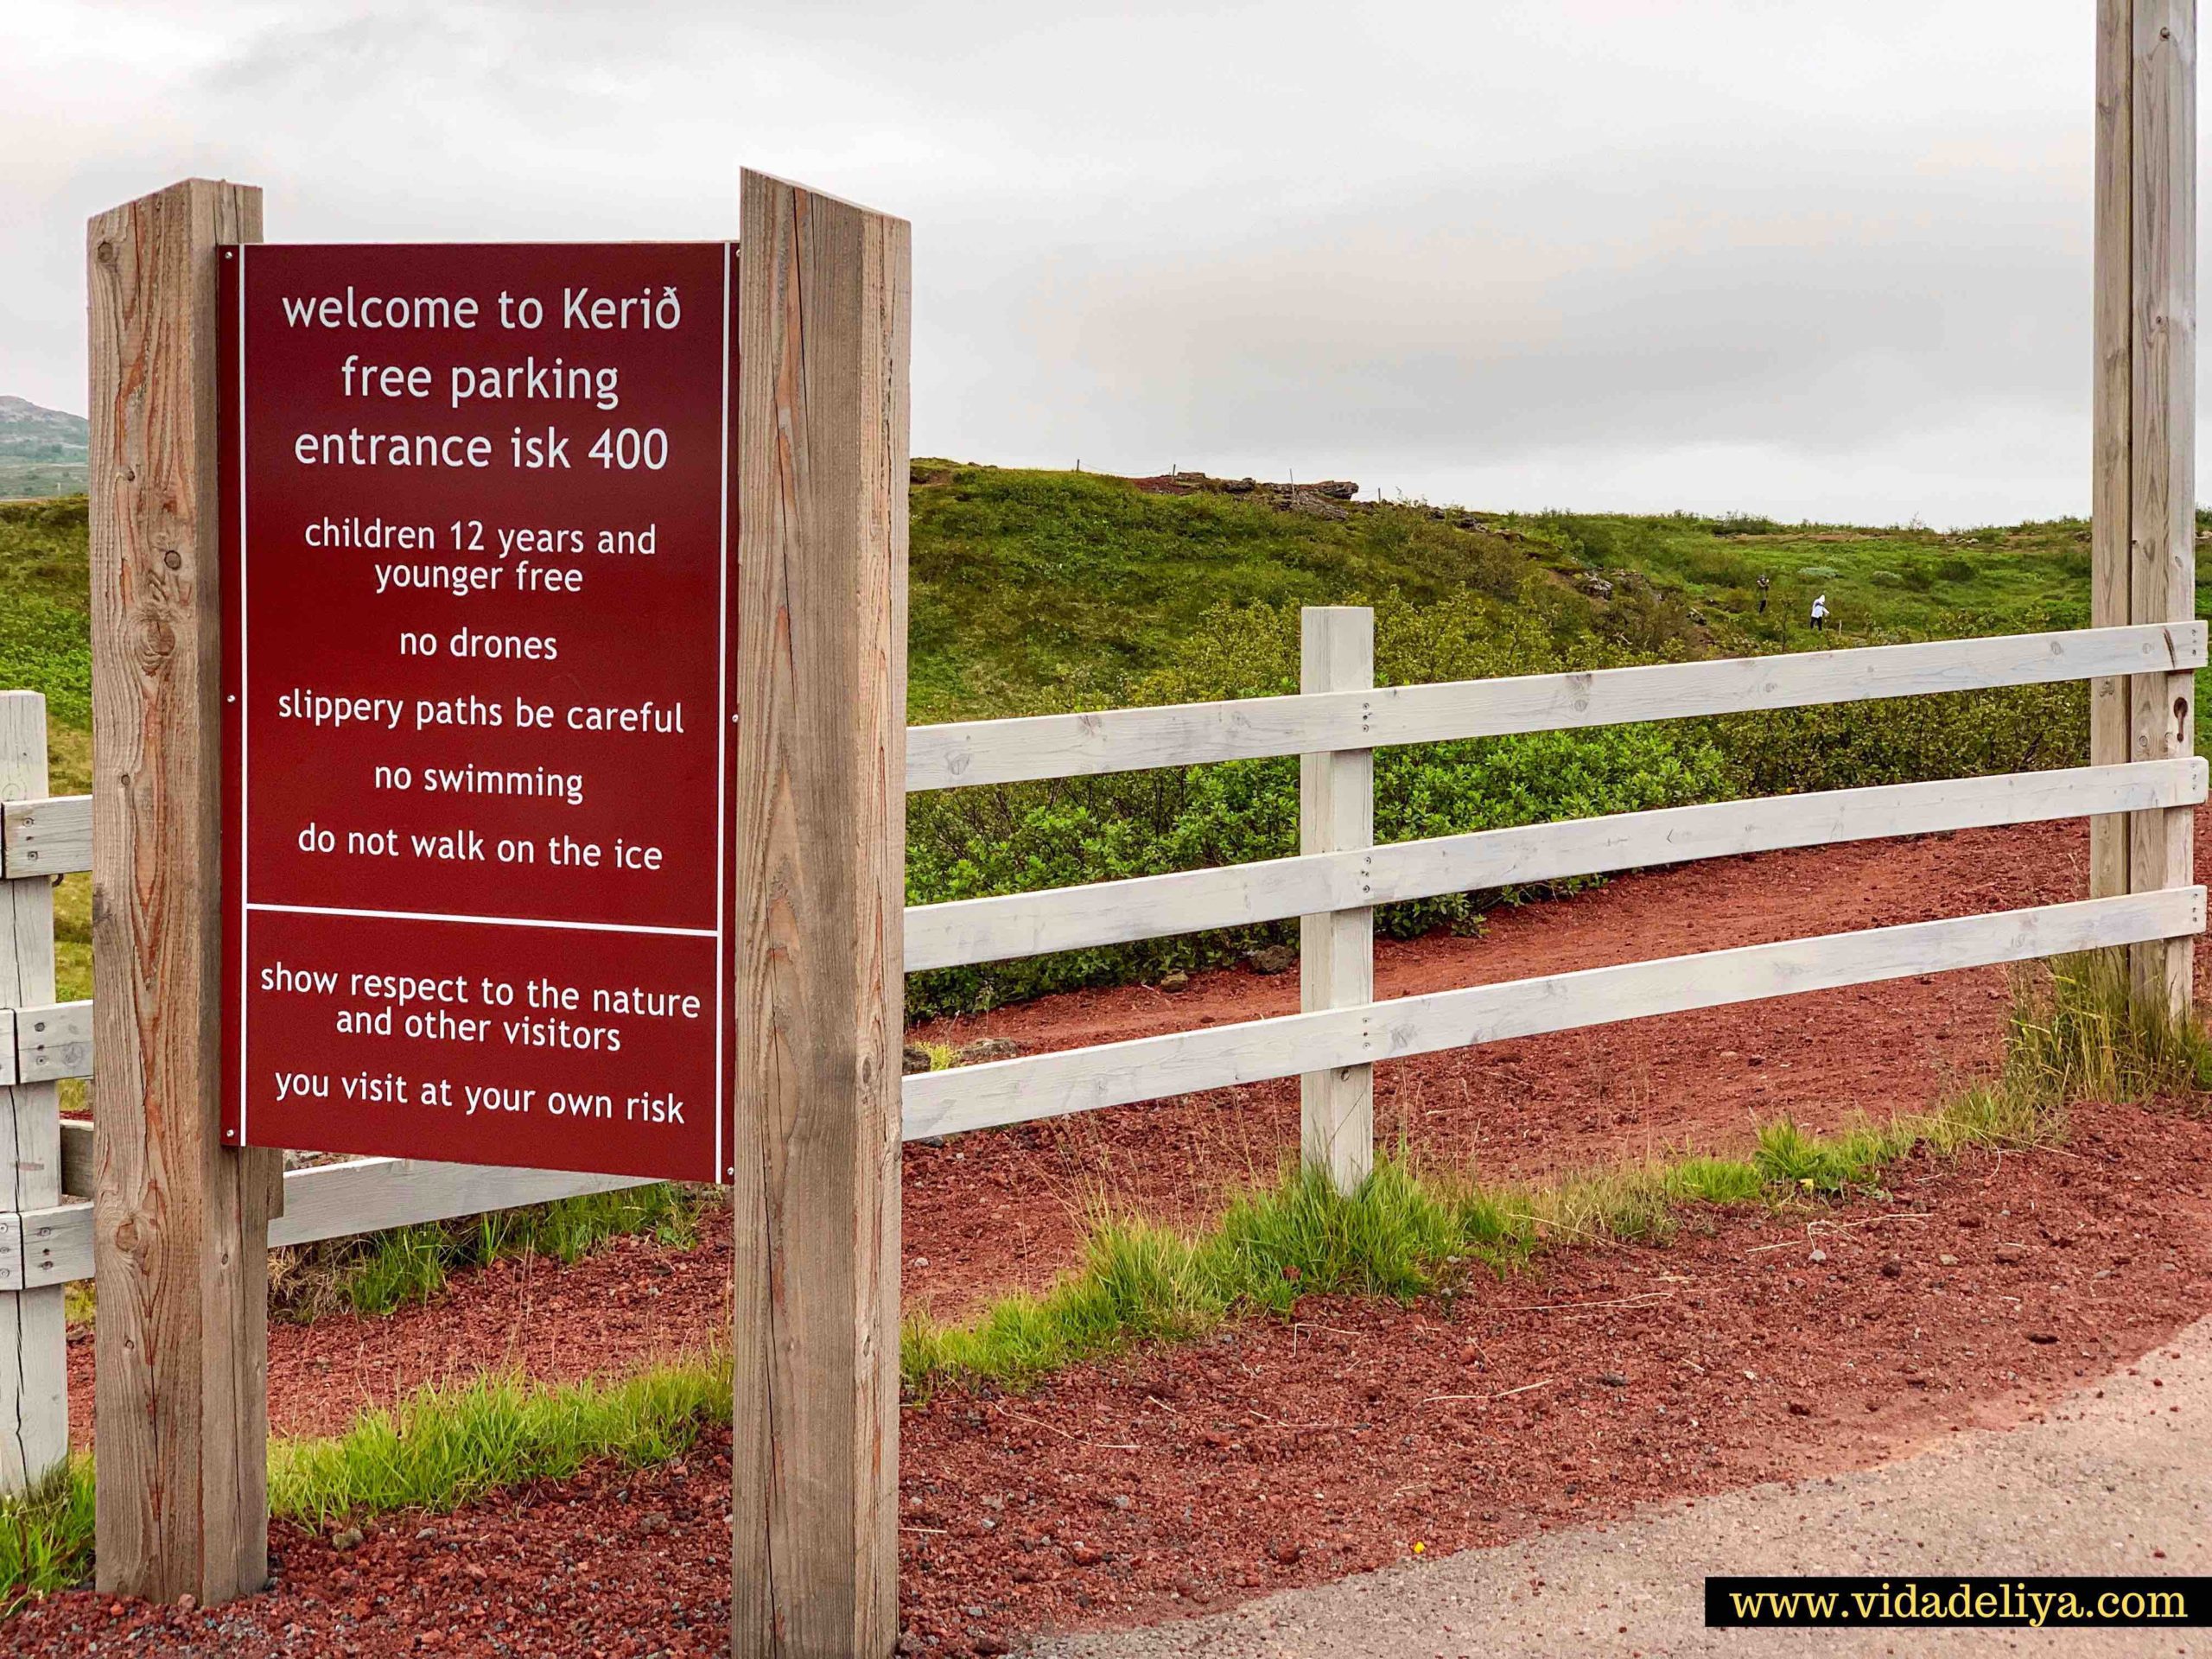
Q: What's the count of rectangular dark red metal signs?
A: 1